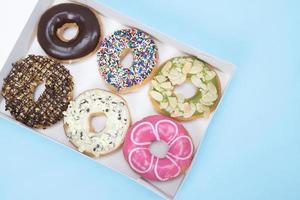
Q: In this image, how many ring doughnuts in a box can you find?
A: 6